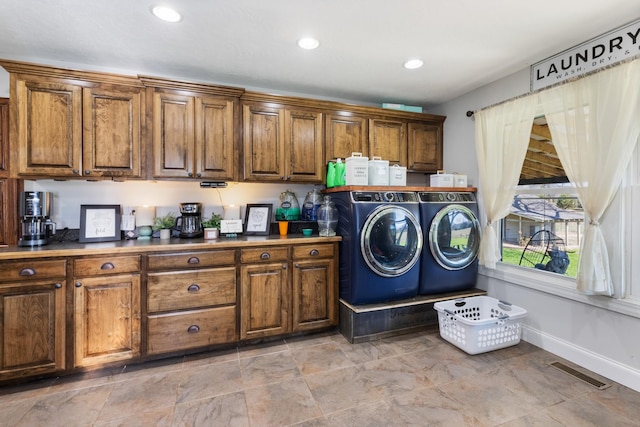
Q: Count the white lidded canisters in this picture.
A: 5